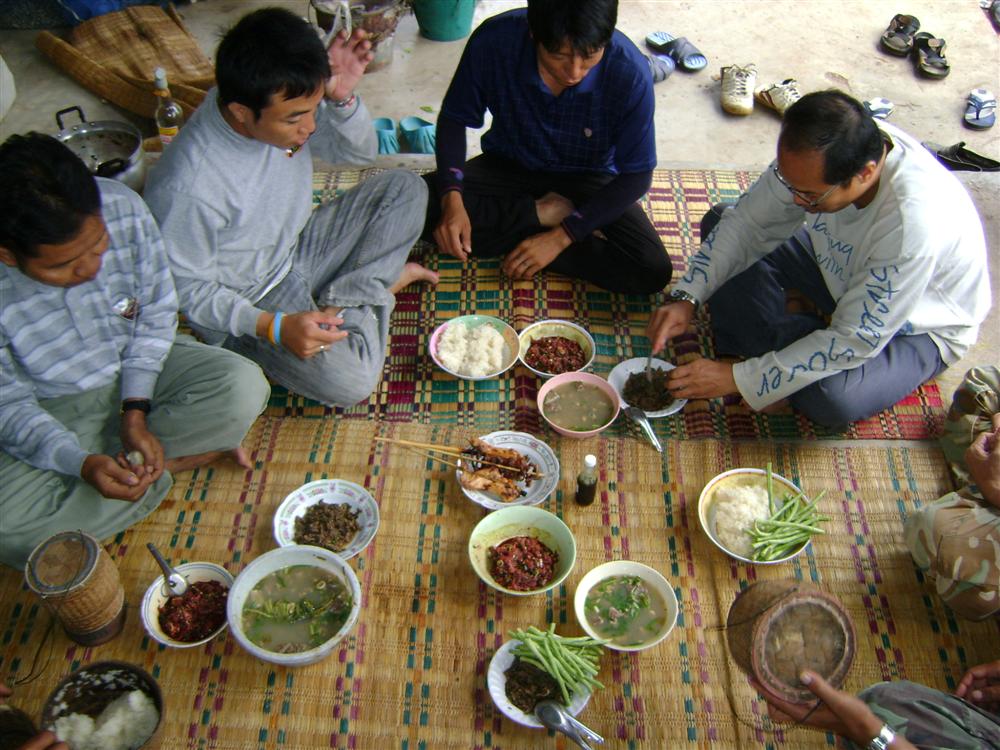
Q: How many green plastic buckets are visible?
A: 1